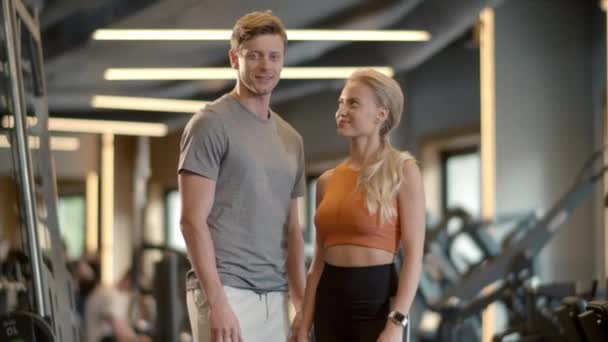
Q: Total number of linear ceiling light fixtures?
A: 5